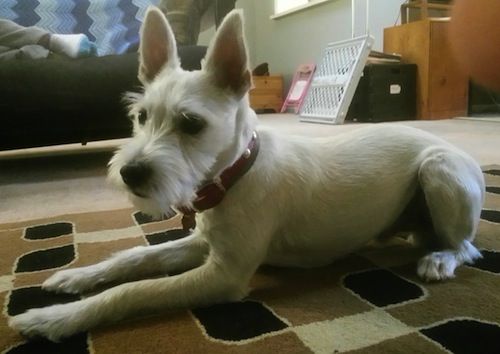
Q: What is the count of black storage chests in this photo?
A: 1